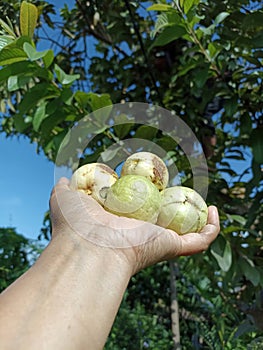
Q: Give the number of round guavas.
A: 4